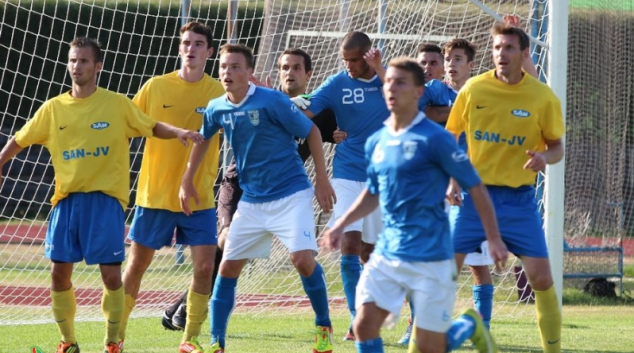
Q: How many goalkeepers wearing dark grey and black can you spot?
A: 1